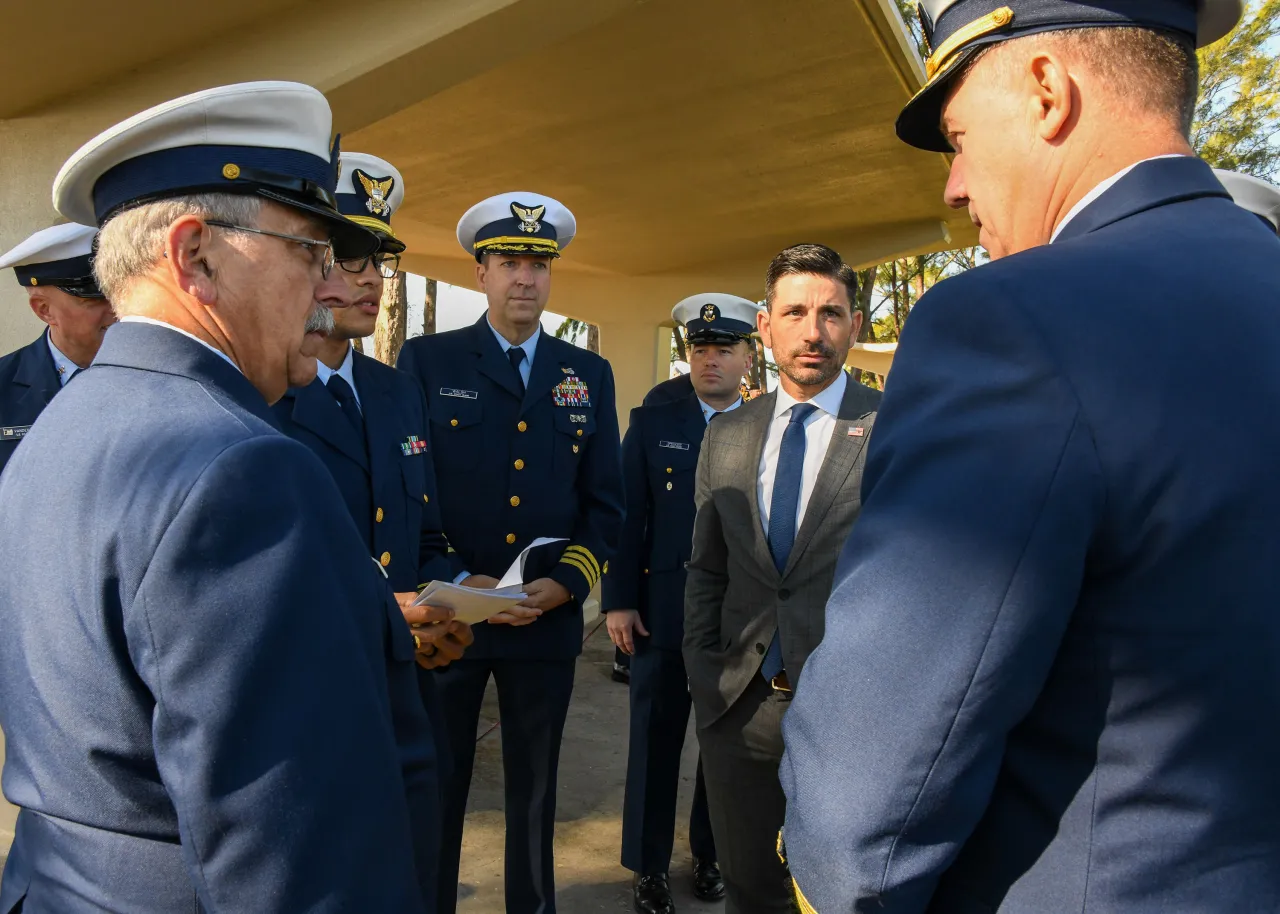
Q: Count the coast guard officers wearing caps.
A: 7